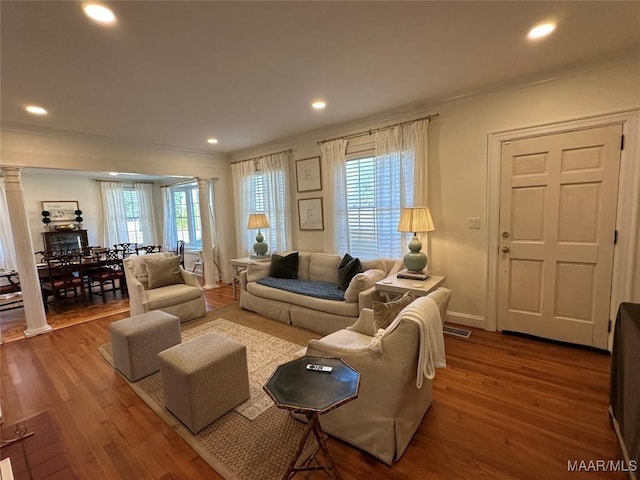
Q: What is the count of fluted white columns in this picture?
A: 2